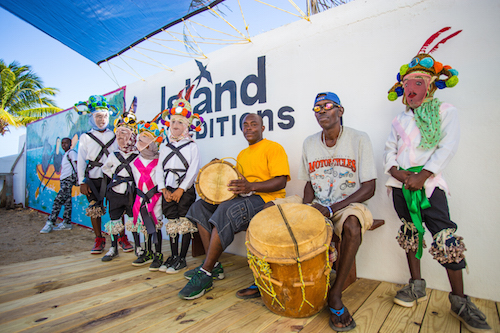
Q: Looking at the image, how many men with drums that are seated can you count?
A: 2